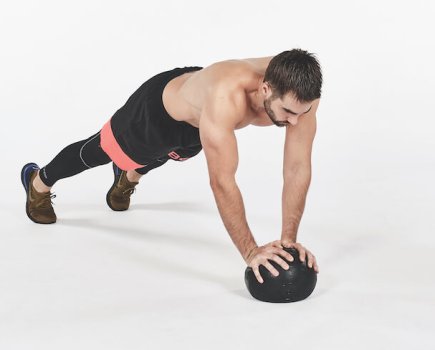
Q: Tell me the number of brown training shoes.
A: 2